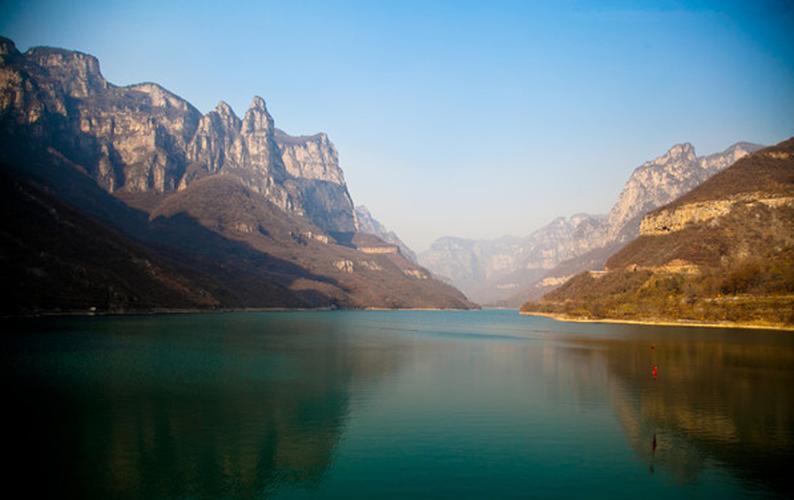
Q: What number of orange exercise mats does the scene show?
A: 0